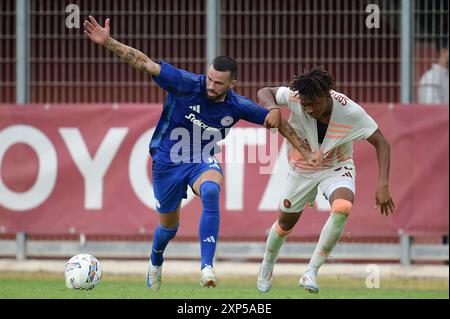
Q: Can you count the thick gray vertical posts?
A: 3